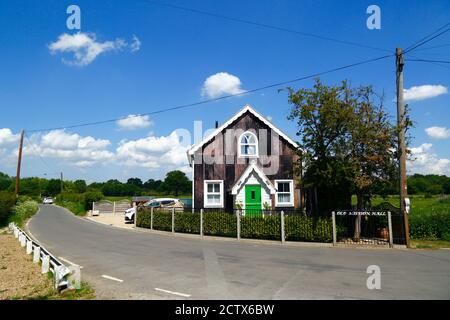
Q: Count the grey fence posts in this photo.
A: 8